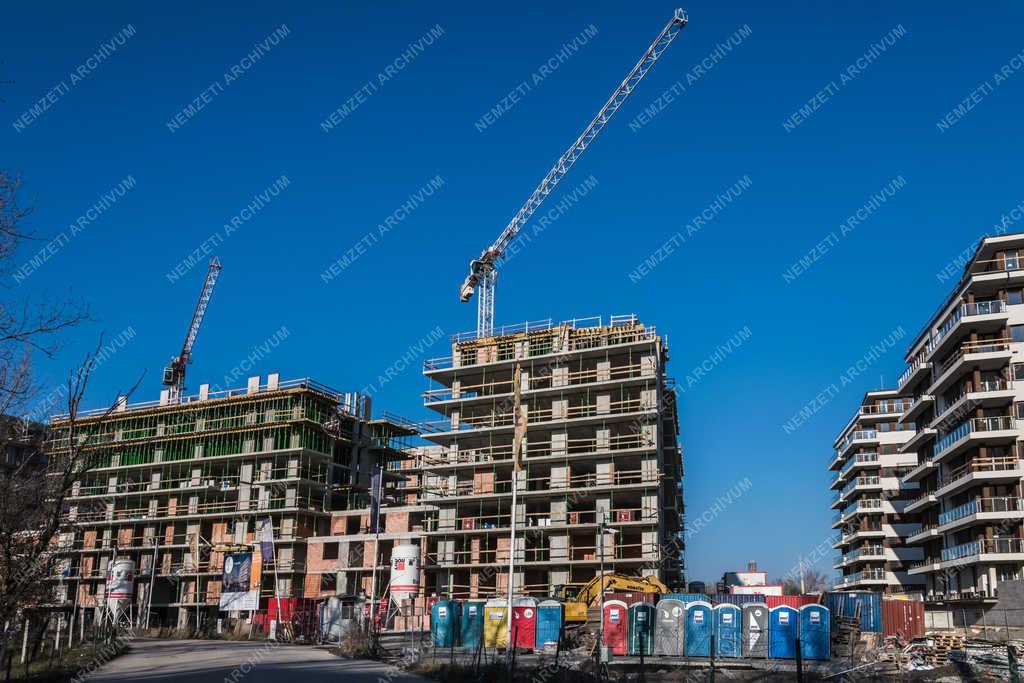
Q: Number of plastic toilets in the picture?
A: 13